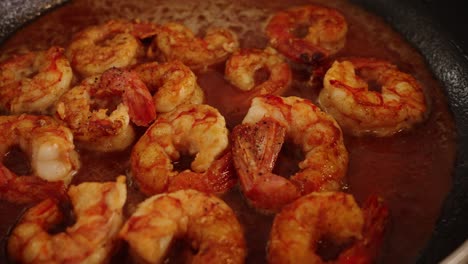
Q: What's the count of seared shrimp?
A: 14